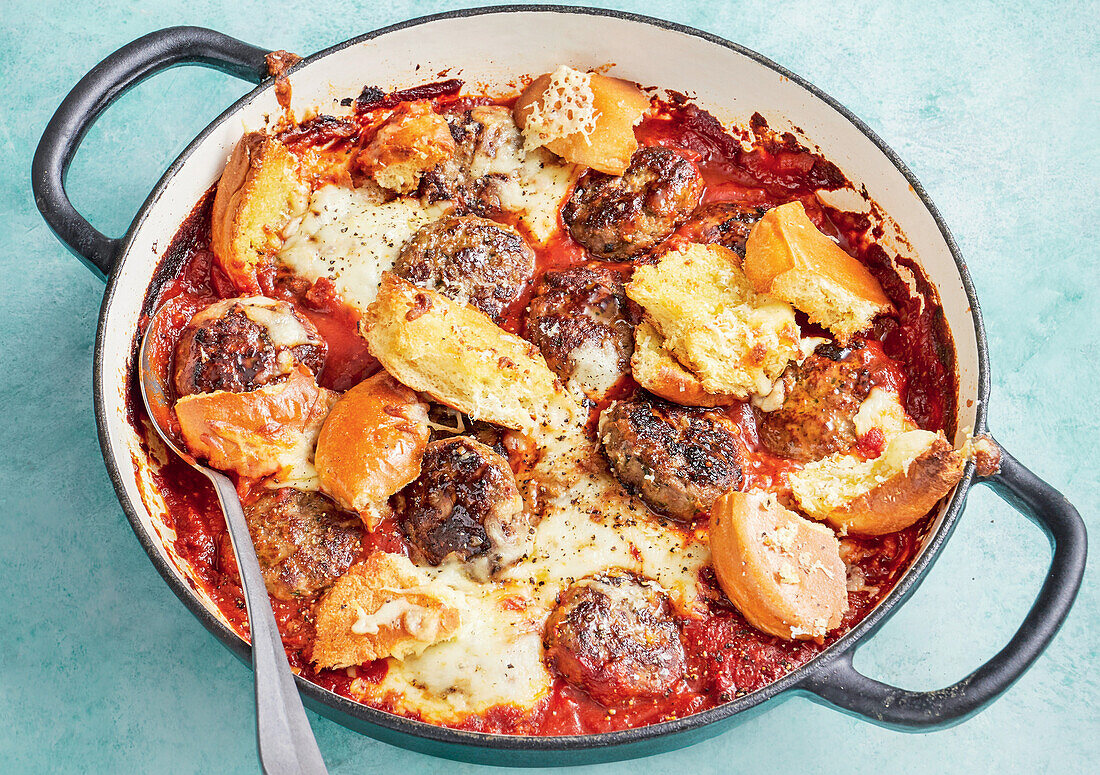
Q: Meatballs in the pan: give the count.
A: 11